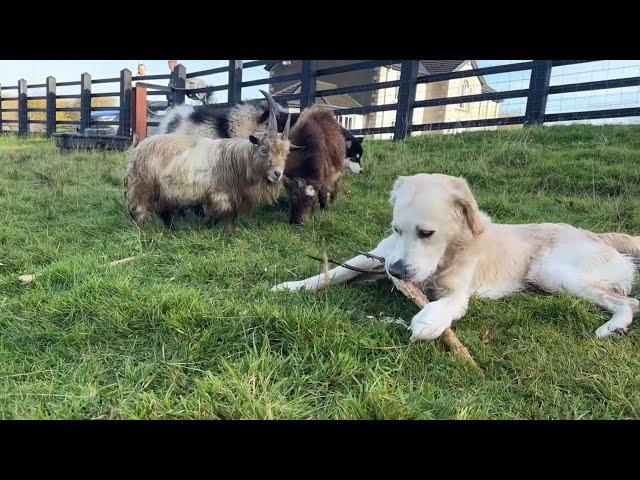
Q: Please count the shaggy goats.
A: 3